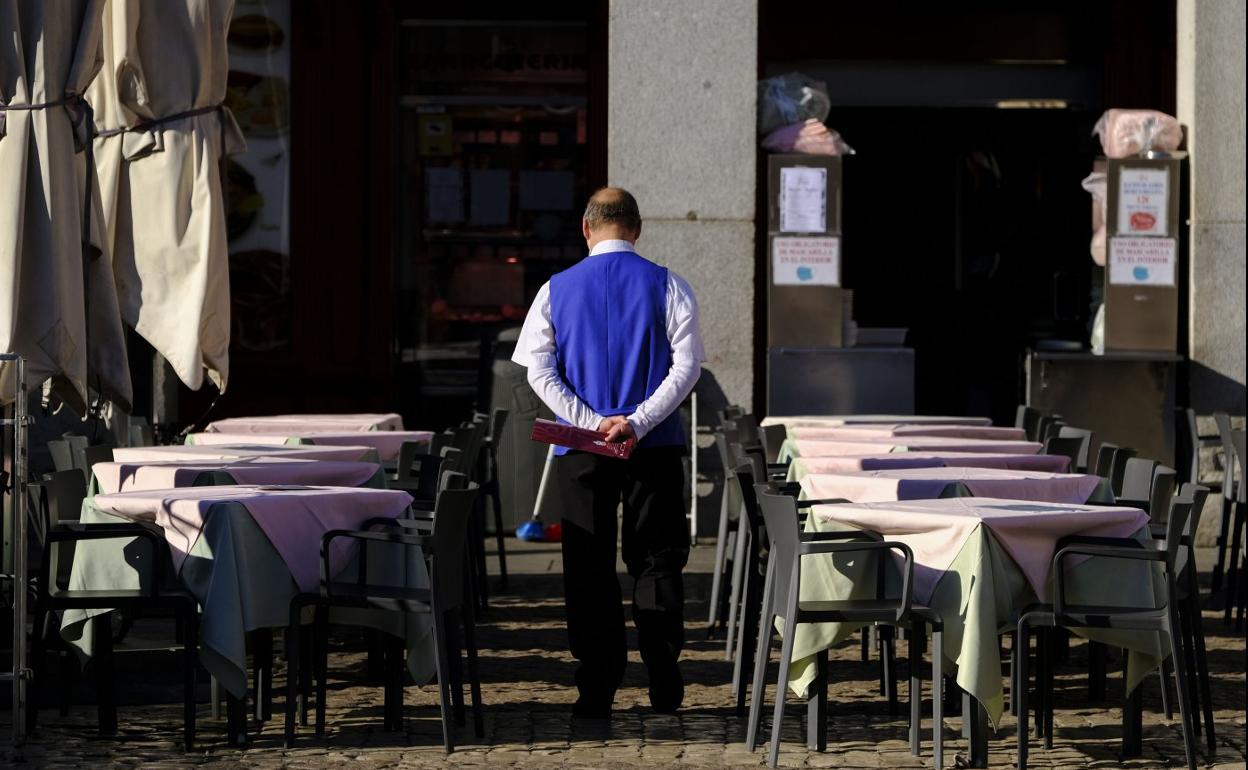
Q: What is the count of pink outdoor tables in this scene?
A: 11